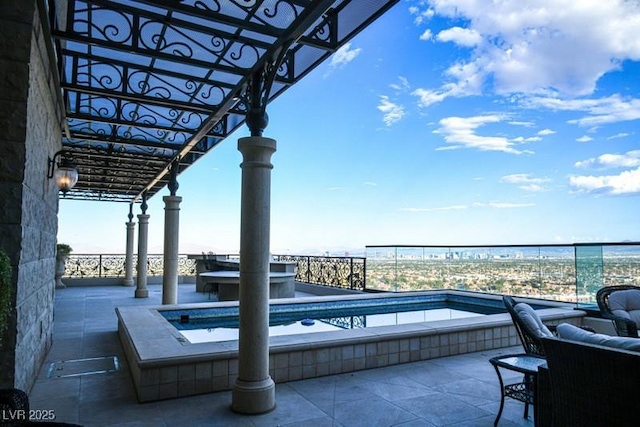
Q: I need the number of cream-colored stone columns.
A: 4